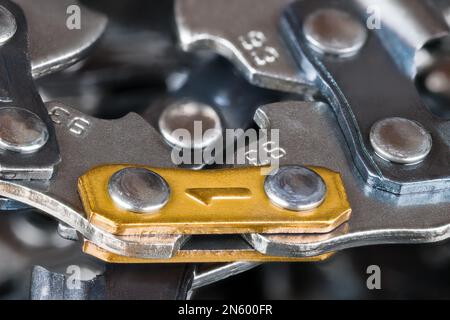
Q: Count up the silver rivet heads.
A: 7